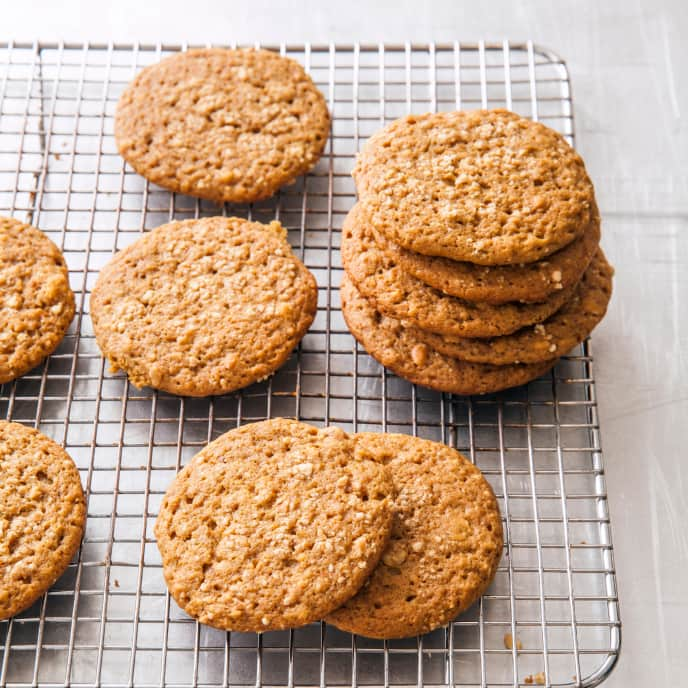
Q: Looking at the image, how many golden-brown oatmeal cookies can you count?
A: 11